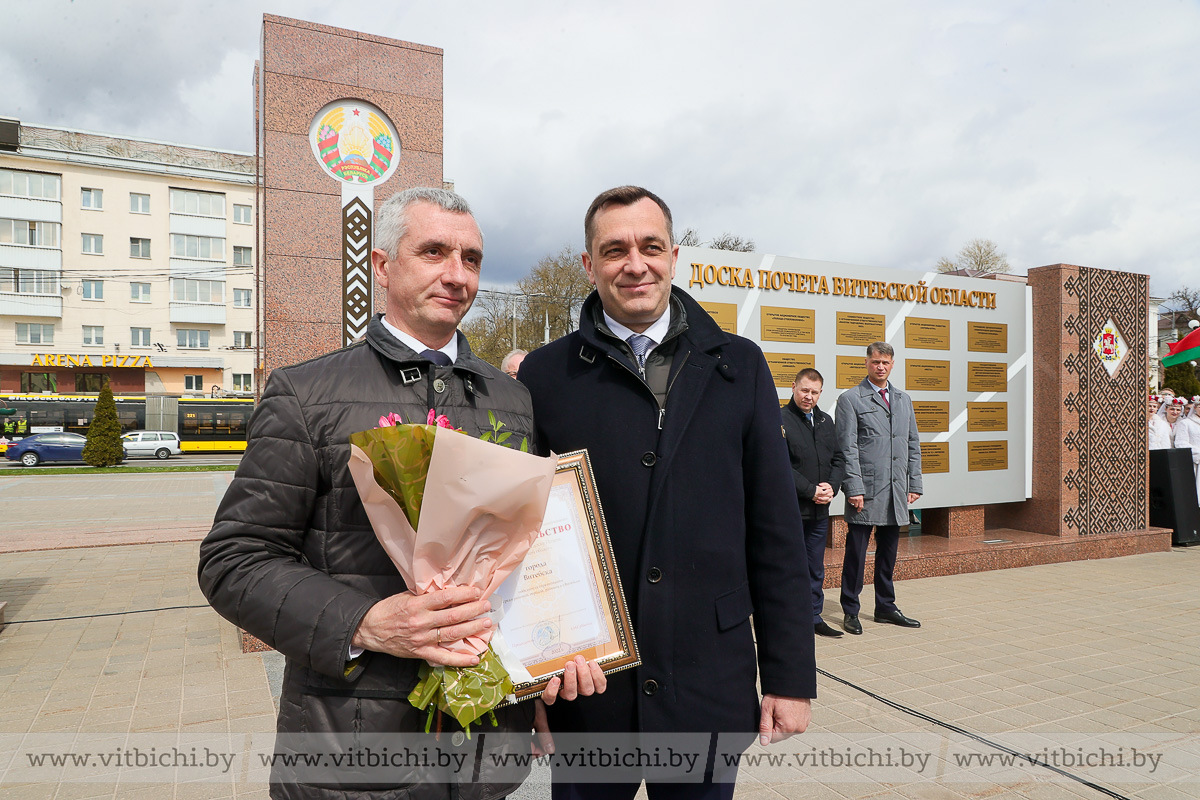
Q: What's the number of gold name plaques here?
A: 14